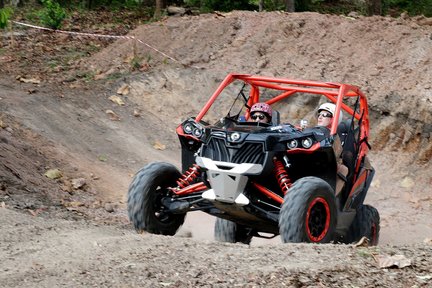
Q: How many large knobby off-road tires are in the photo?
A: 4